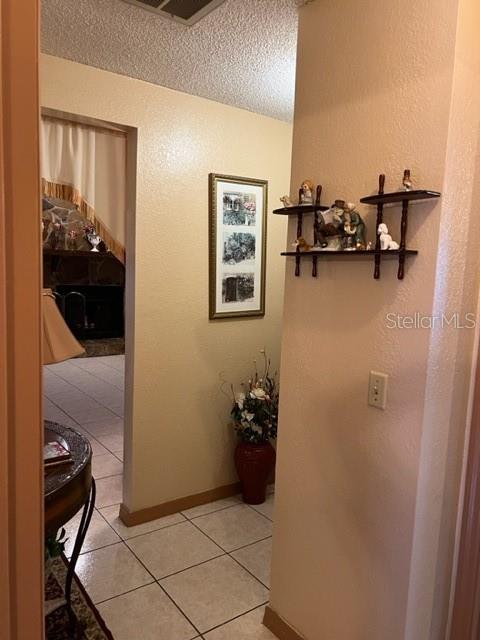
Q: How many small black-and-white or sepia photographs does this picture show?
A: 3